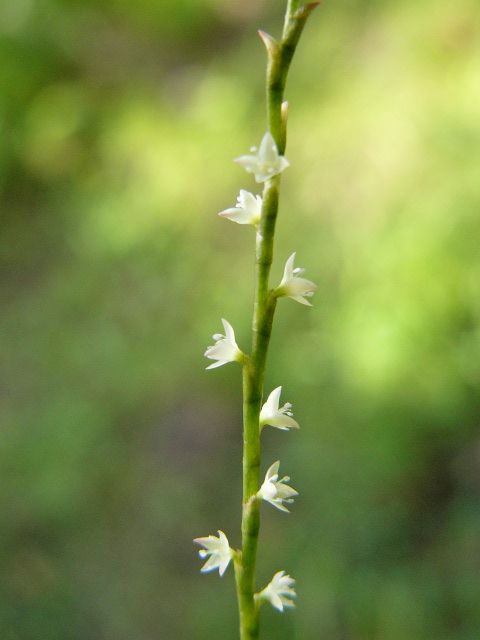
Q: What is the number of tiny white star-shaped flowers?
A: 8